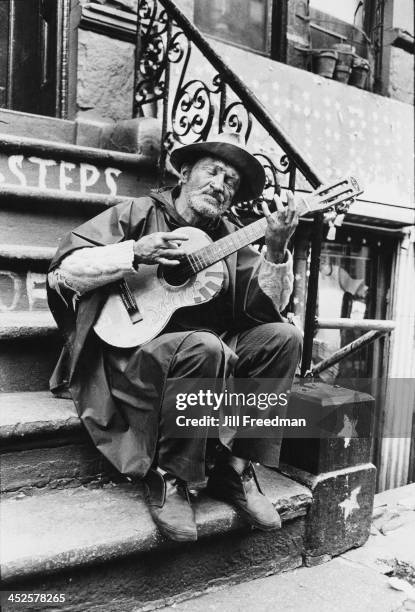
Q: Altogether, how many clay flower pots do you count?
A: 3